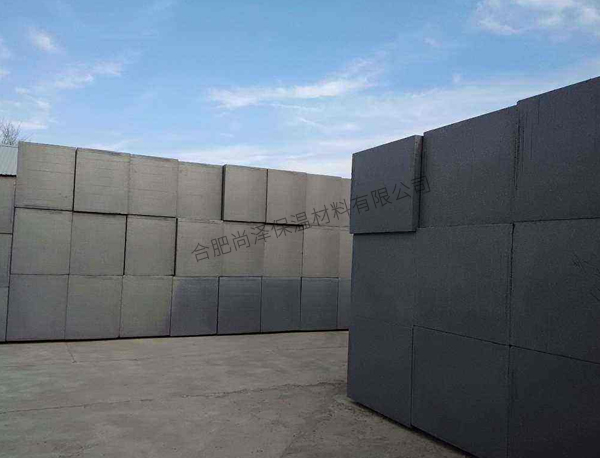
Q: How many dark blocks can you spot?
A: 9